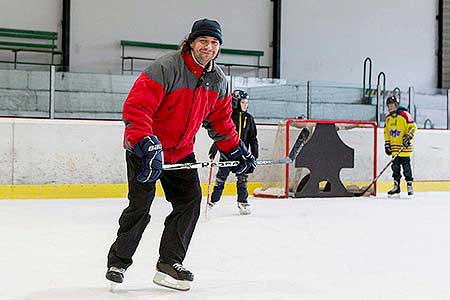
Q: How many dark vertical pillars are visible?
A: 3